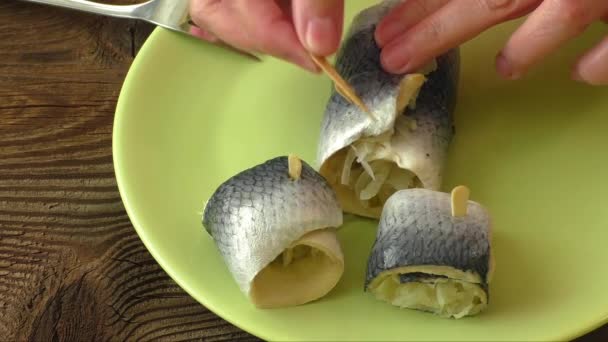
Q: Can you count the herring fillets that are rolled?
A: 3